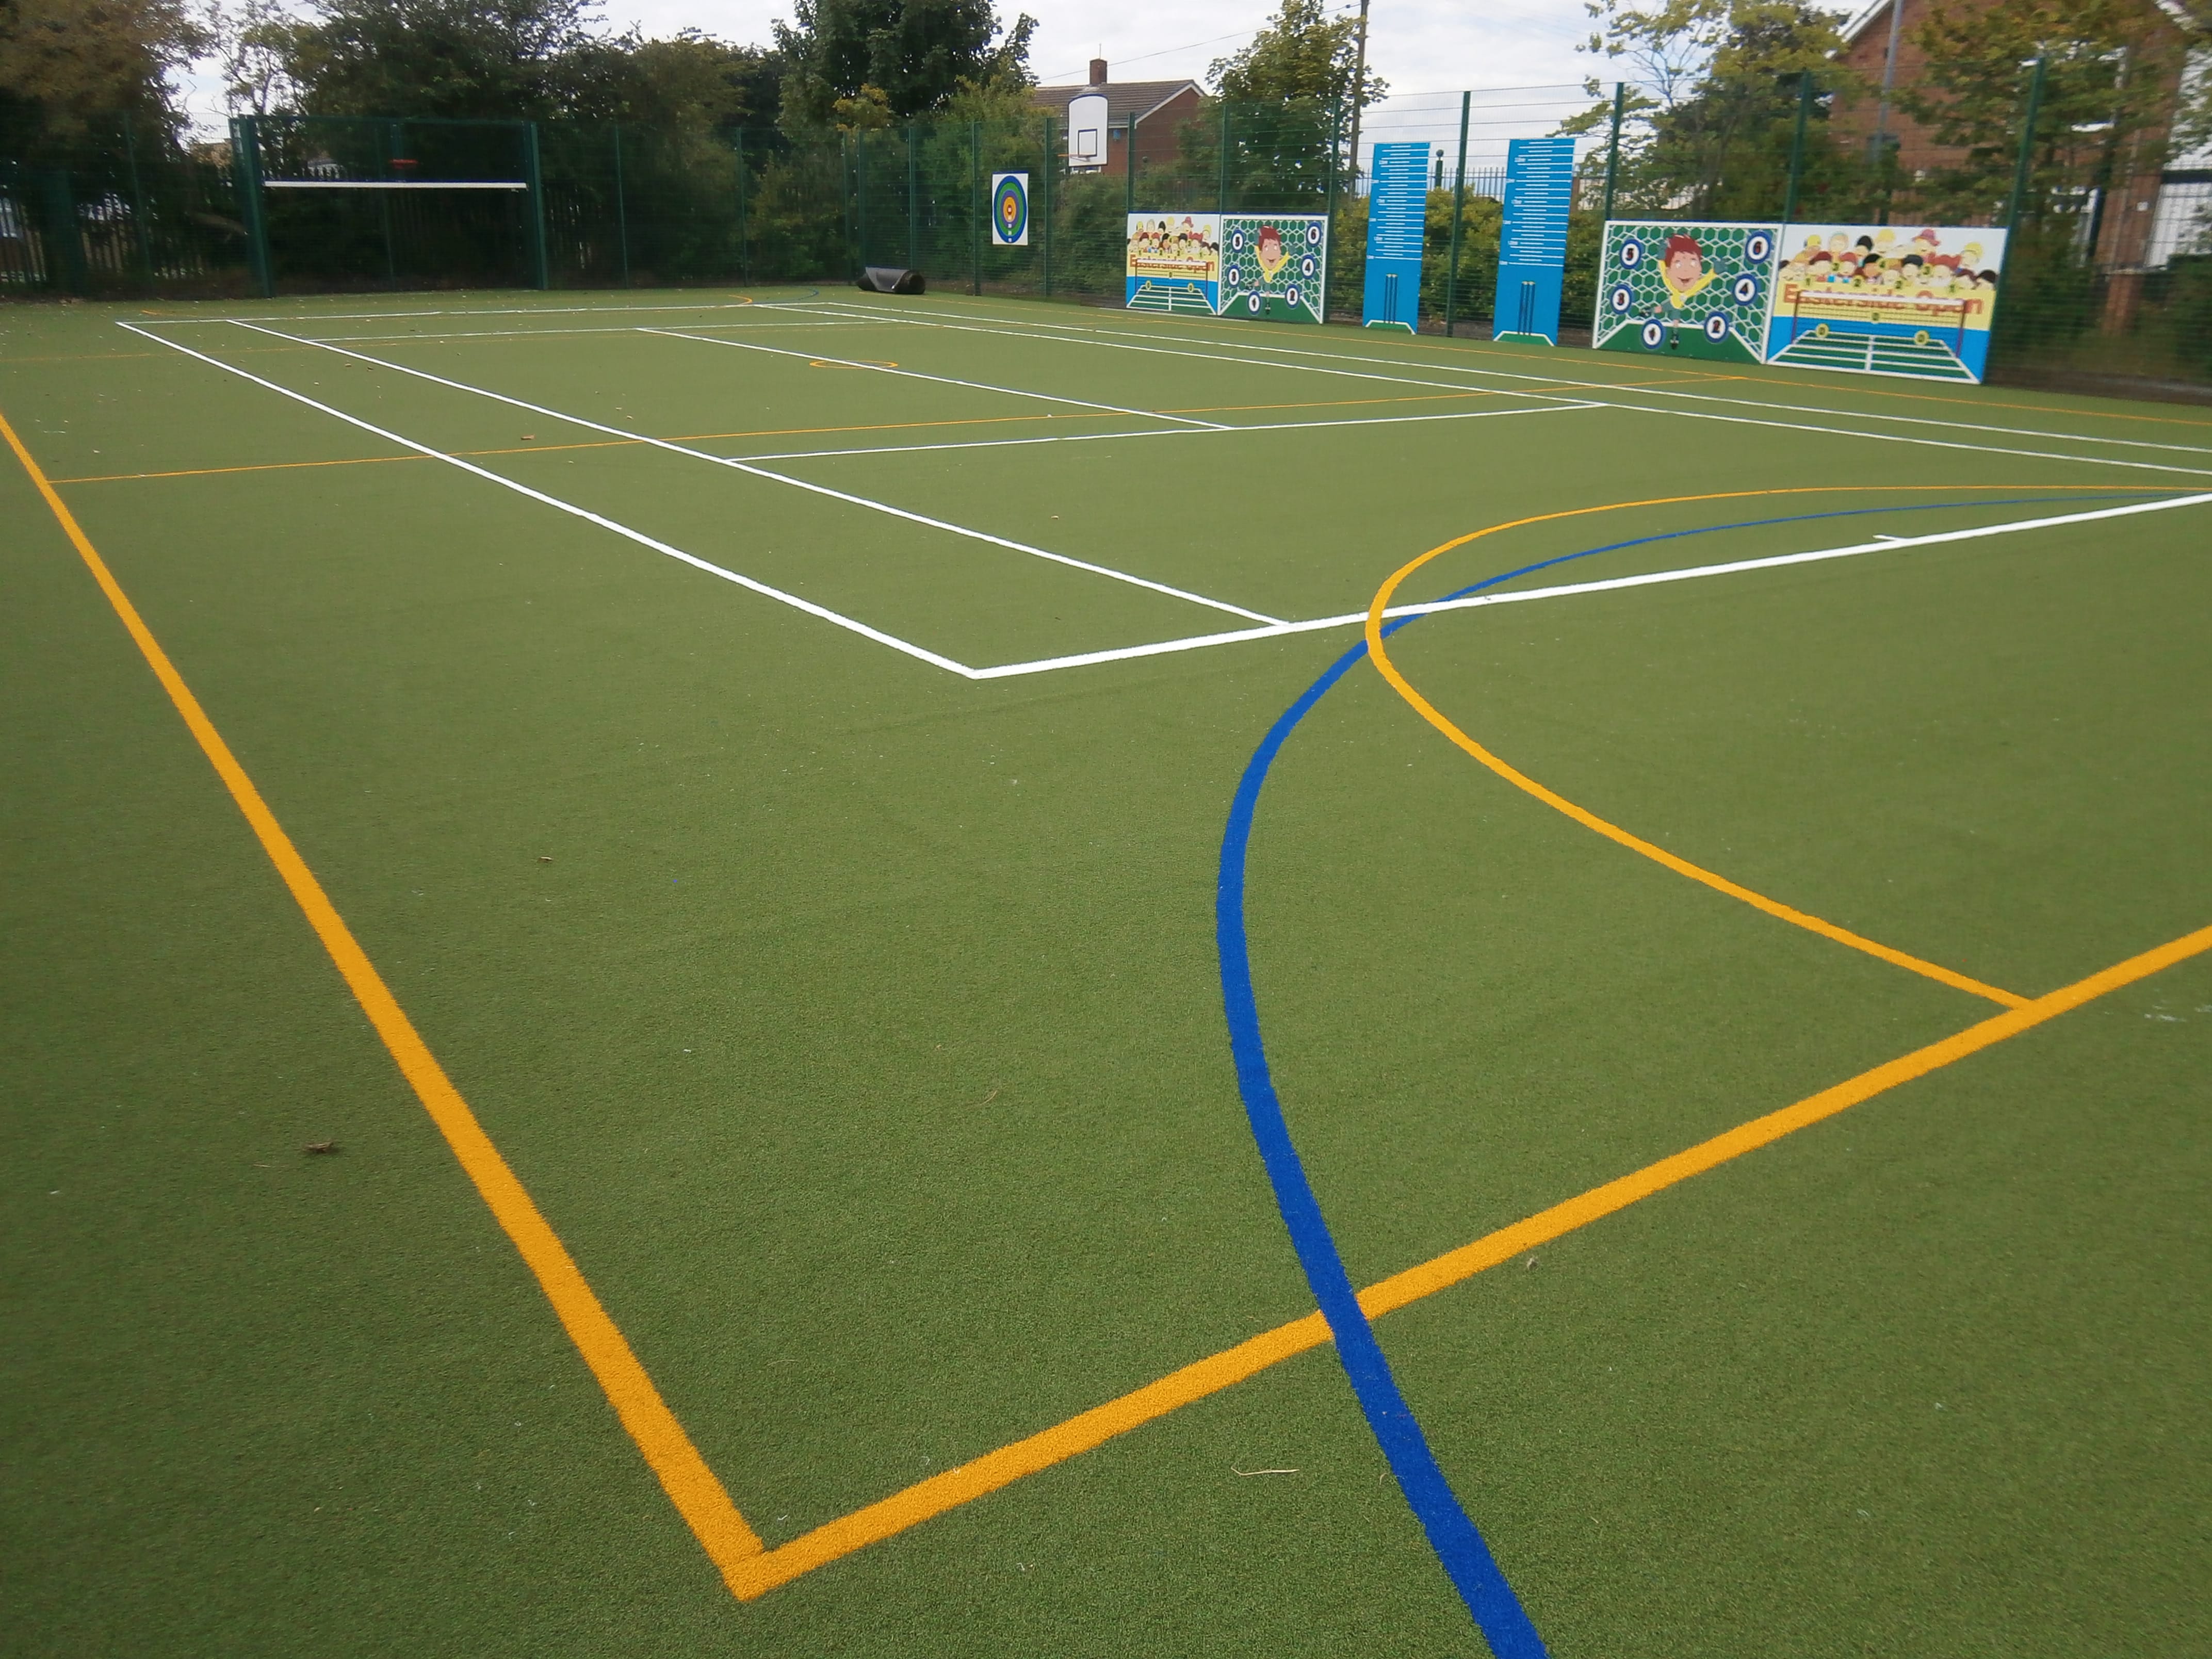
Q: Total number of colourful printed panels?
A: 7